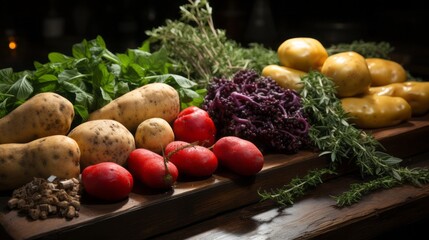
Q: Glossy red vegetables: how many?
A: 5